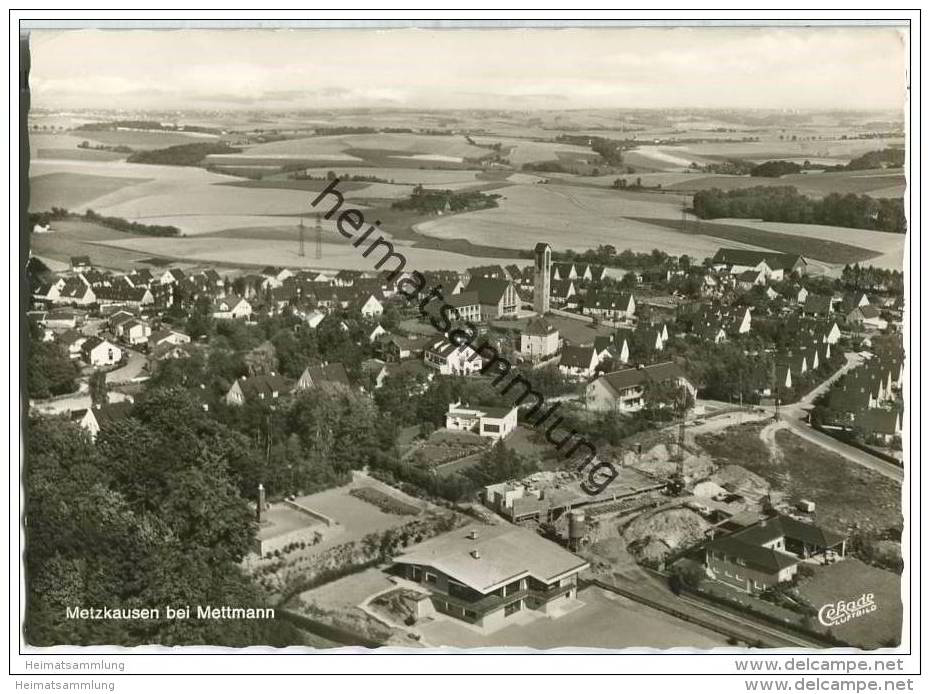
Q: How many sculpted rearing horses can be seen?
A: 0